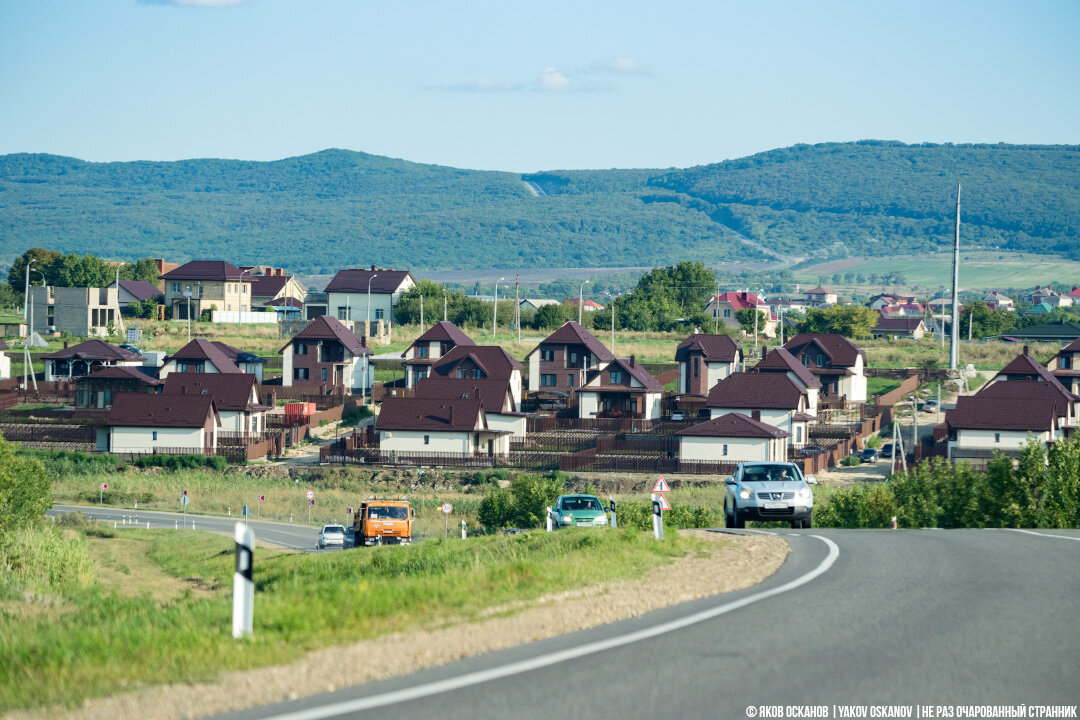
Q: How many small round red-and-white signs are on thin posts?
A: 2